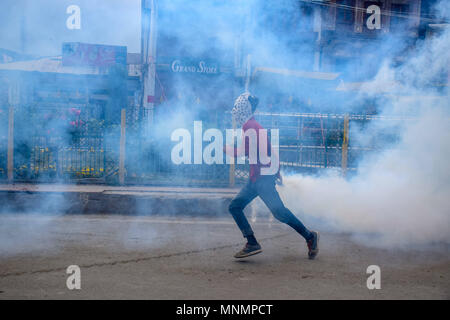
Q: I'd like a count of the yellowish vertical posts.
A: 4